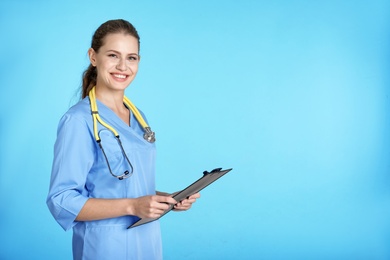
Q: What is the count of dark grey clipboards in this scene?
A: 1